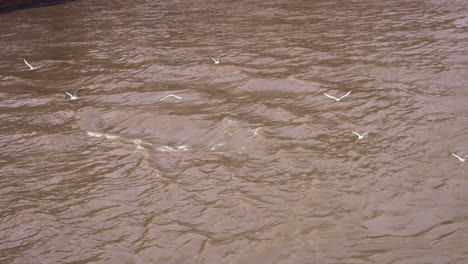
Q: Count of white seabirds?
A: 7